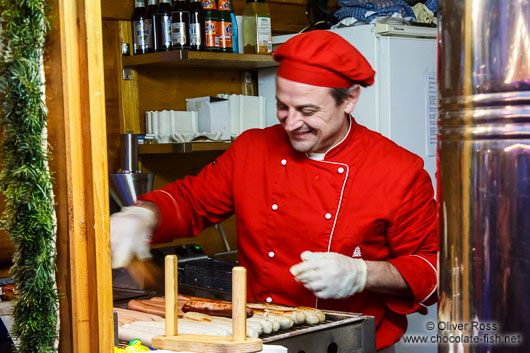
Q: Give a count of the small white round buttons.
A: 6